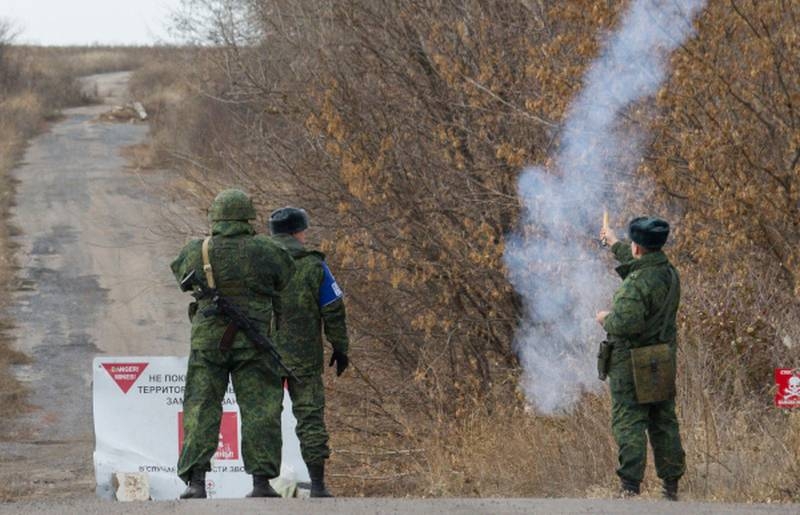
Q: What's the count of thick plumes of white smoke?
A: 1